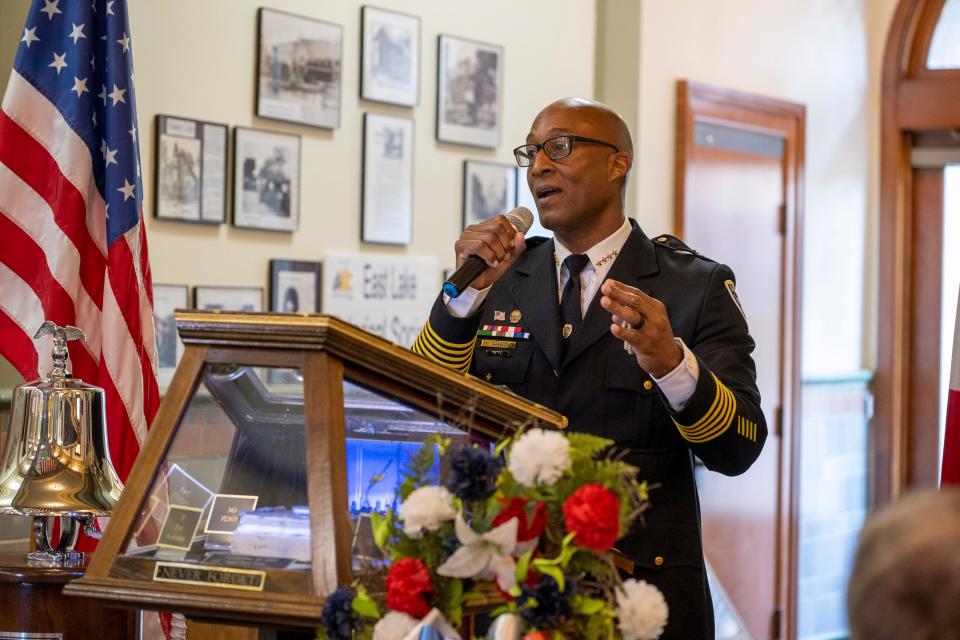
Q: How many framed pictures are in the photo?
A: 10